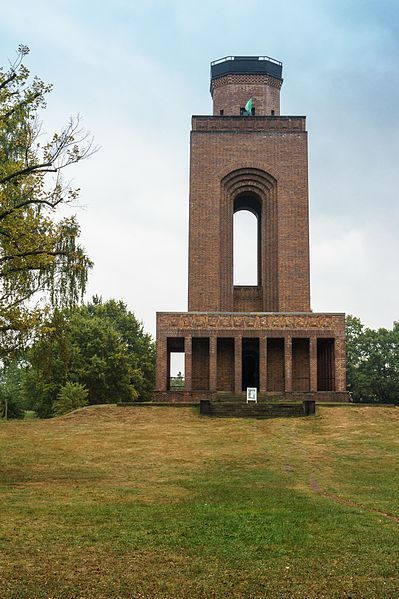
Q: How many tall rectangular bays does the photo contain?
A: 7